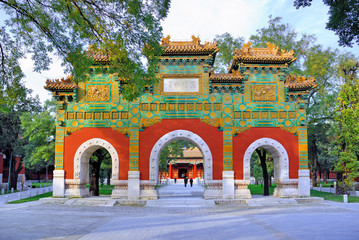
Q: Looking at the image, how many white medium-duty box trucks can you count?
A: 0